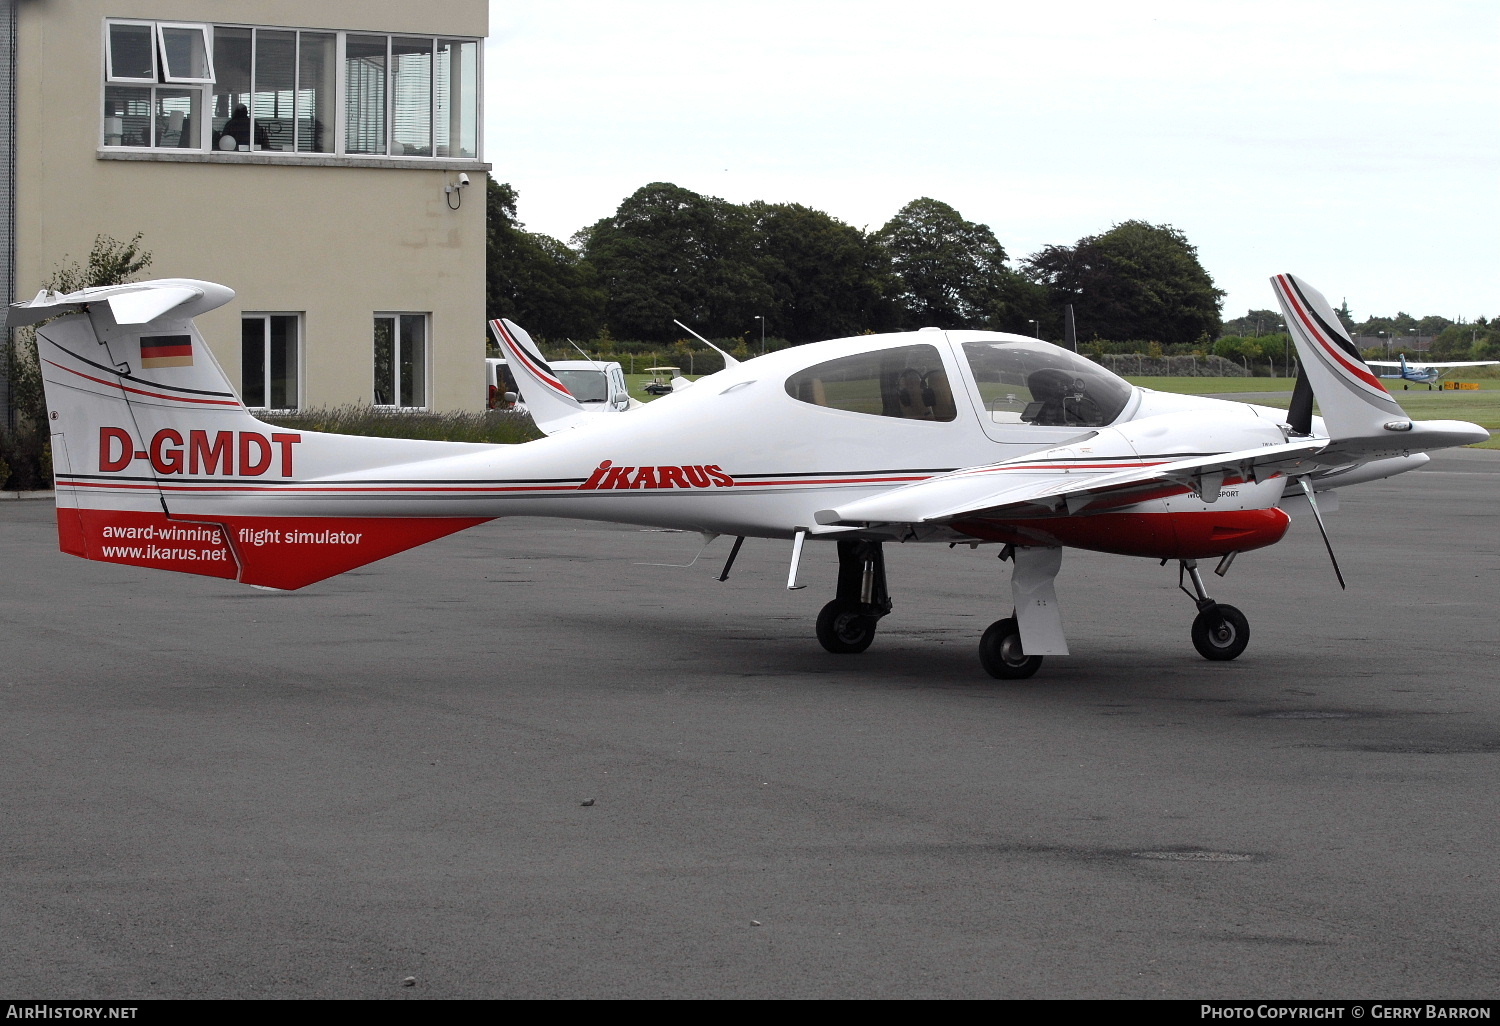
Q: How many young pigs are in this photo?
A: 0